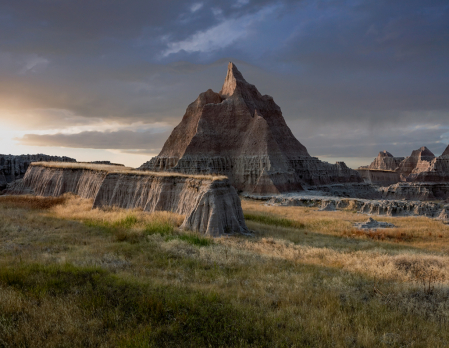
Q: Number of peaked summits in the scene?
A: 4